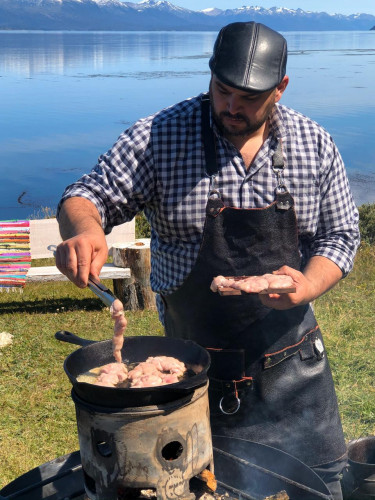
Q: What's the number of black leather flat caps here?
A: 1